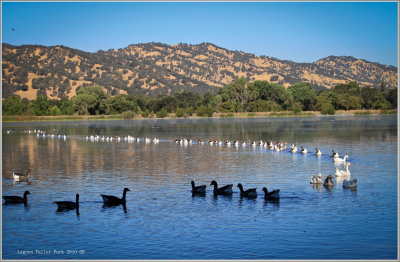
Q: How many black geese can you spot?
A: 7